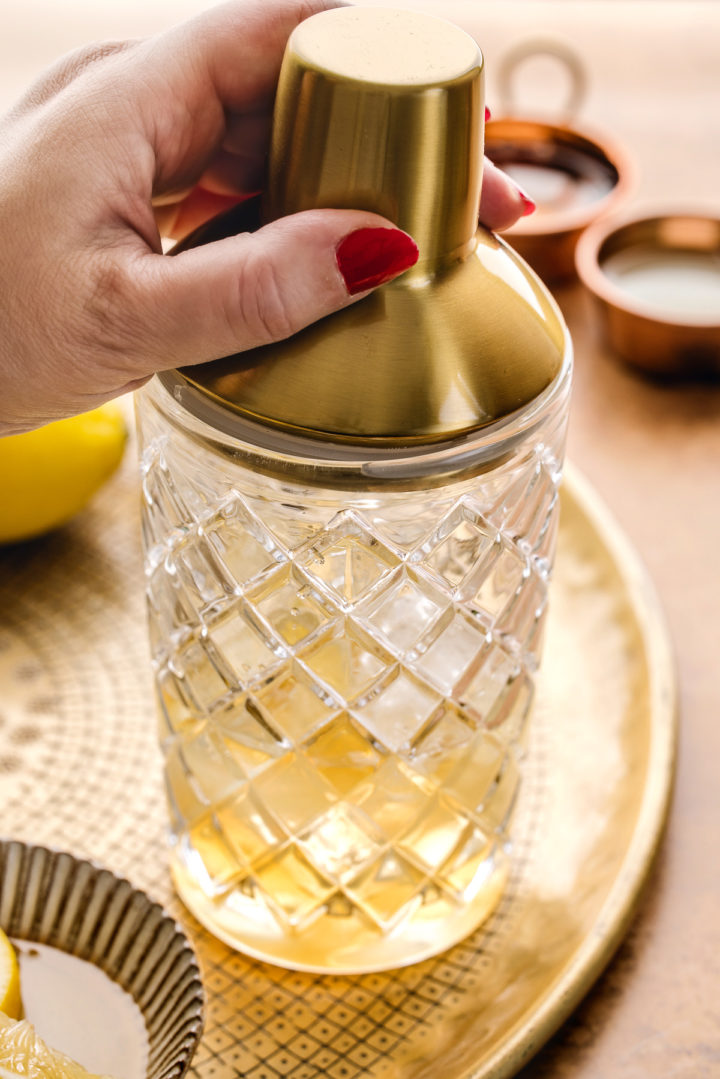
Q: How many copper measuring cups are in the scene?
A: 2